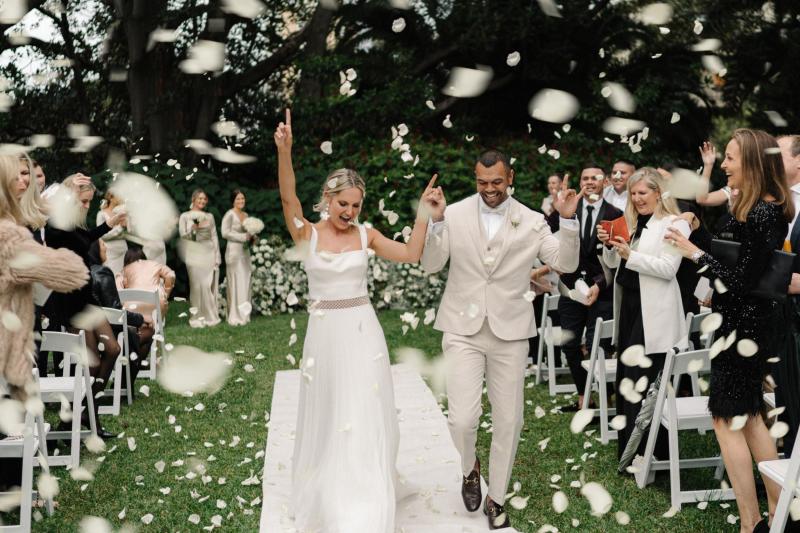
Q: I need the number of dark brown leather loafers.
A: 2